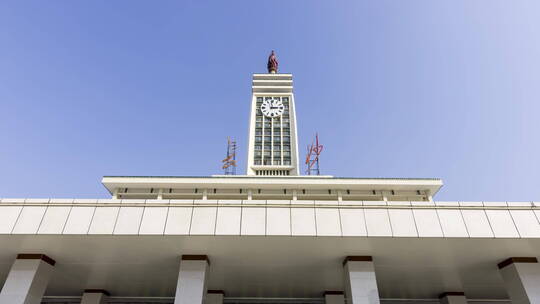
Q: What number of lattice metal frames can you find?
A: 2